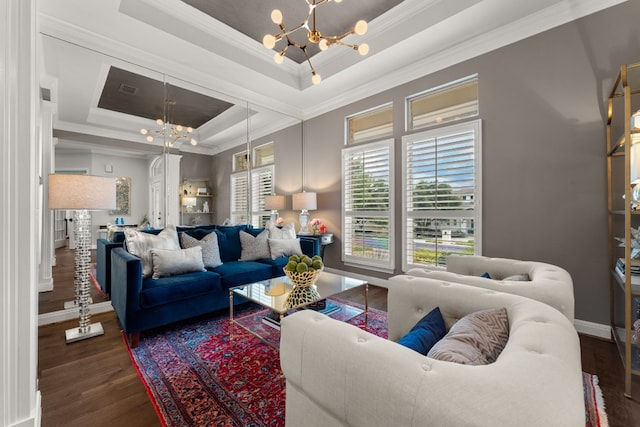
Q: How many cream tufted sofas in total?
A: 2